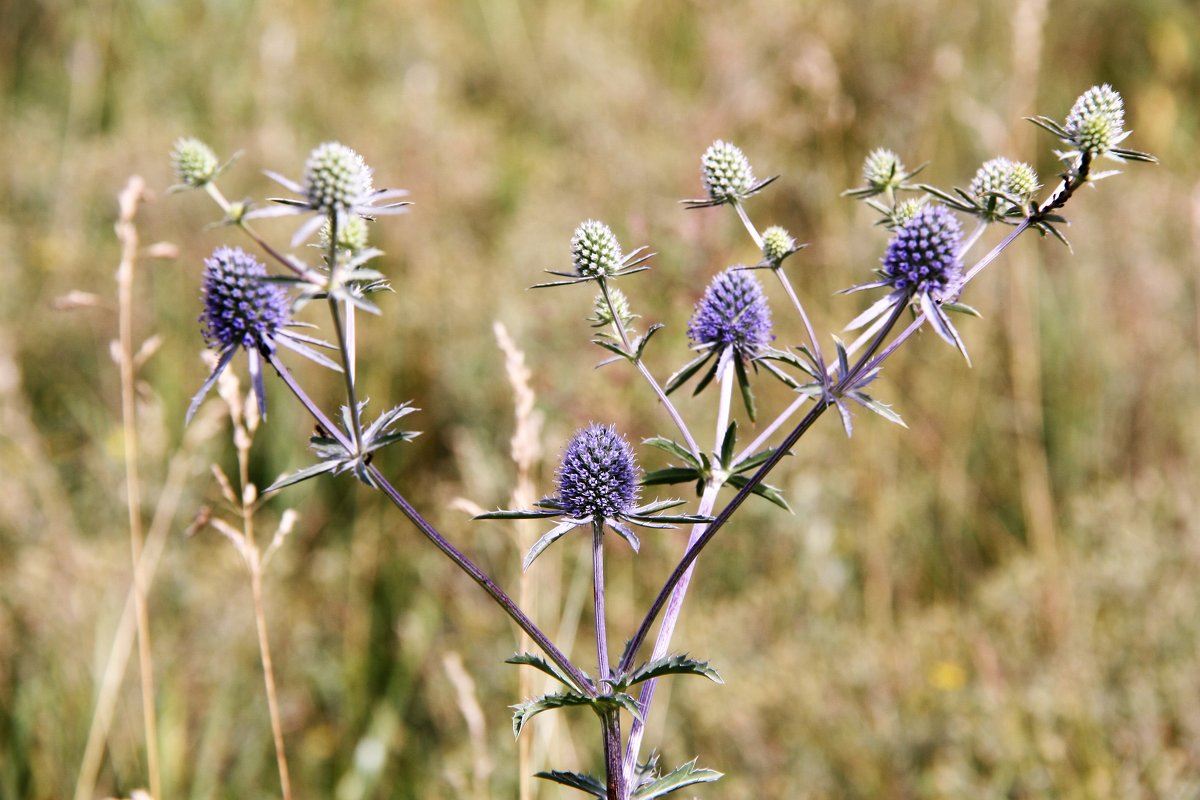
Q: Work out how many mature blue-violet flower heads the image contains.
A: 4